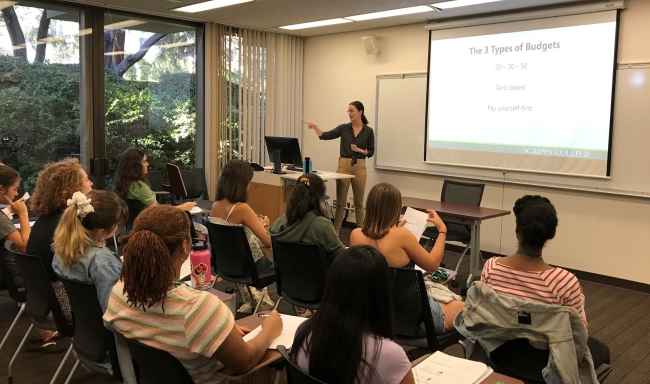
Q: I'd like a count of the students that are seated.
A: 10